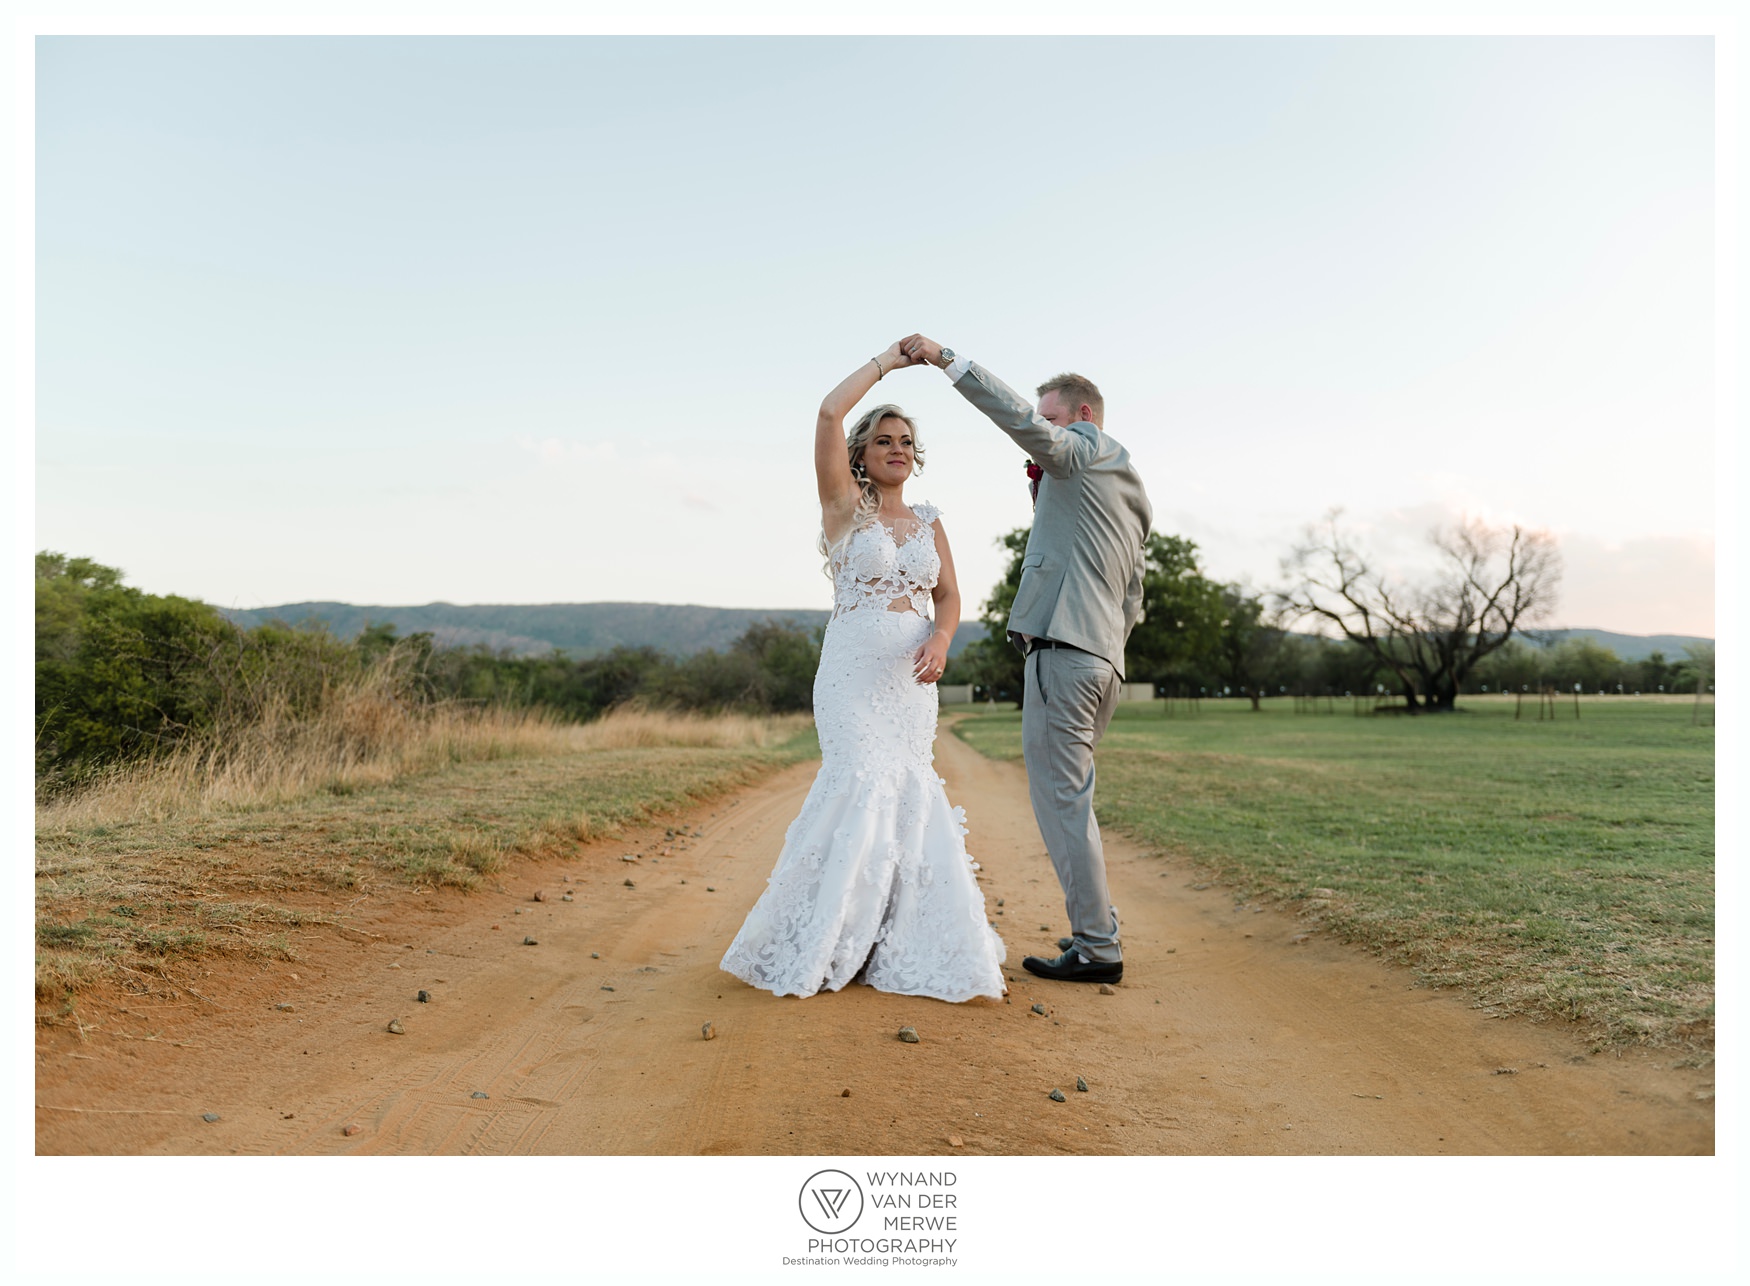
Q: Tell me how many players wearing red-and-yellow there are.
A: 0